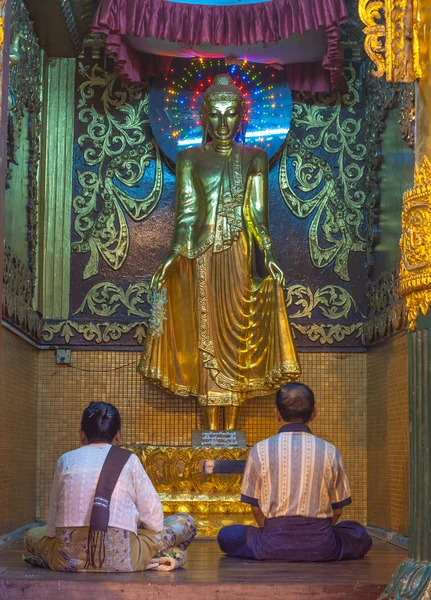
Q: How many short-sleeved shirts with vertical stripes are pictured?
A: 1